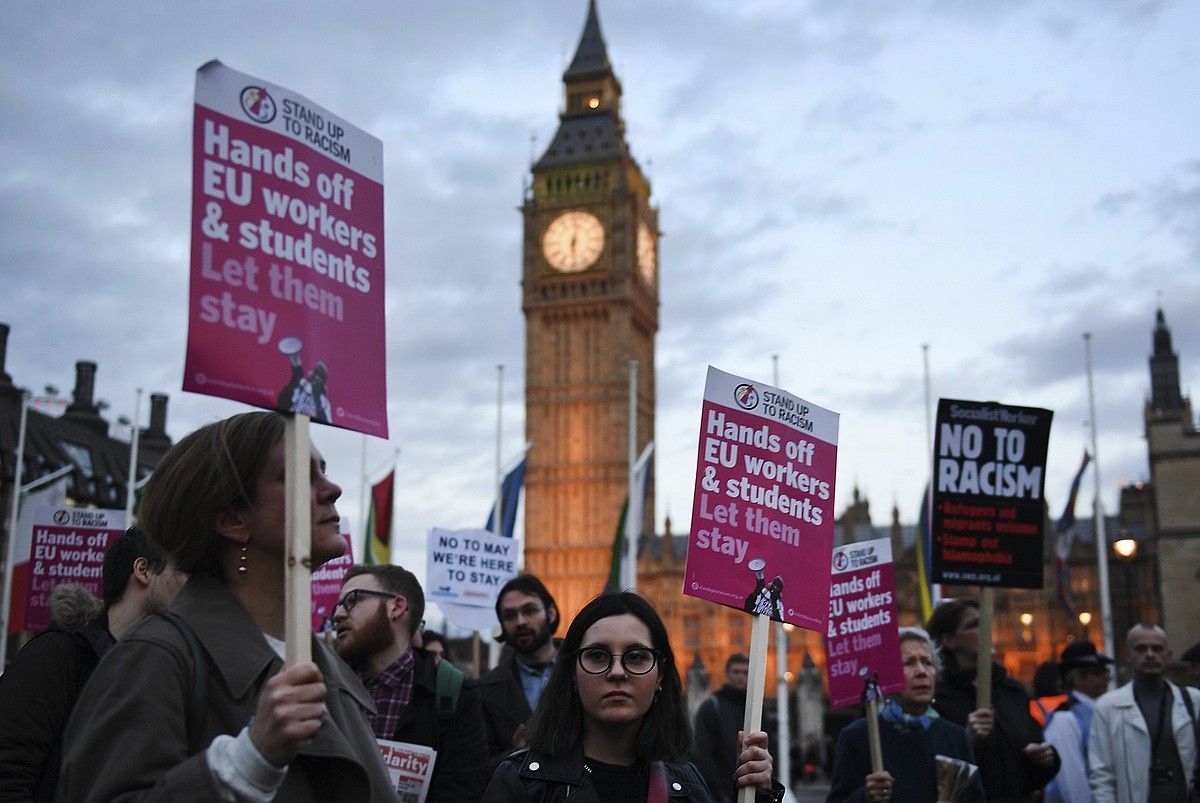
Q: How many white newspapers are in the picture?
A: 1